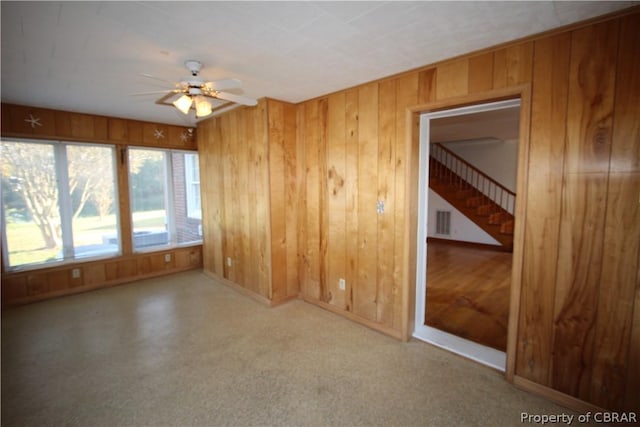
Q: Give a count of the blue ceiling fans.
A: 0